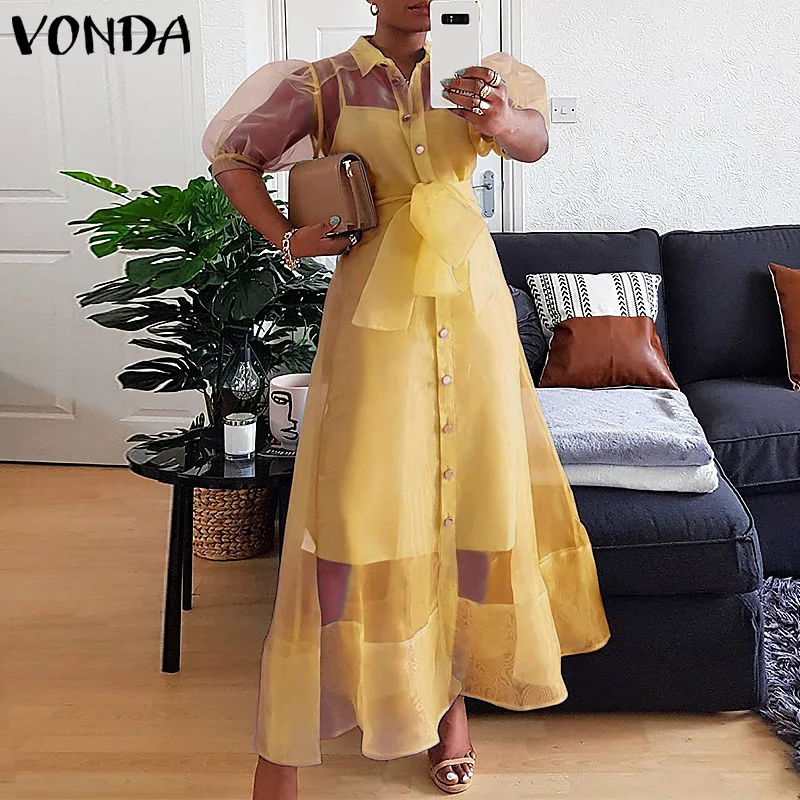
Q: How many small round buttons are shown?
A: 9